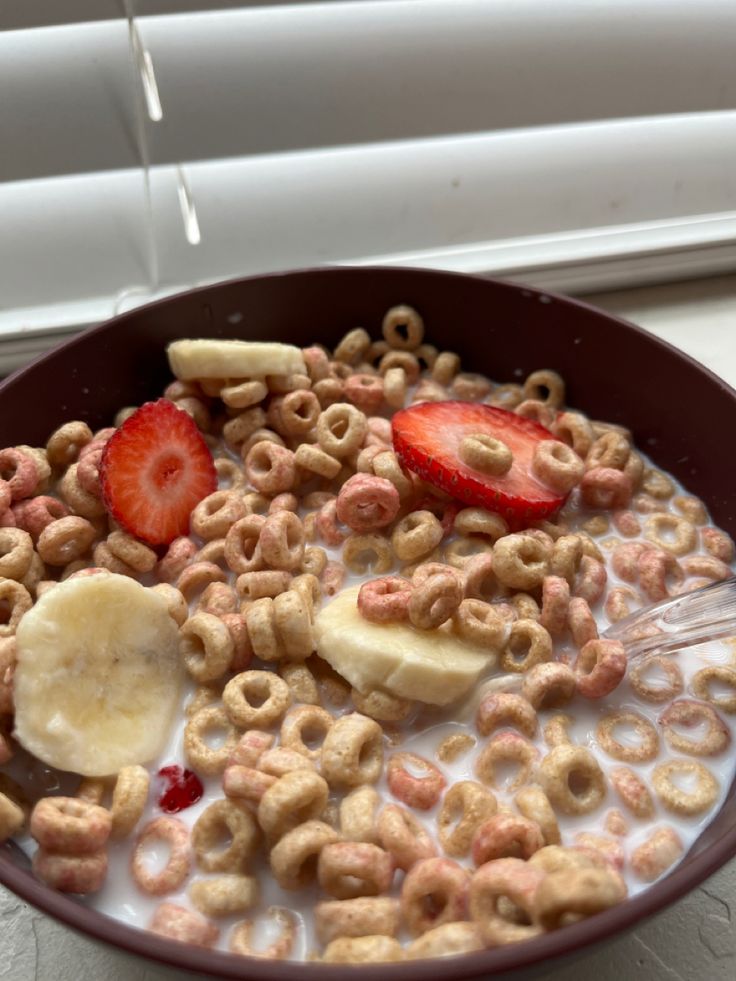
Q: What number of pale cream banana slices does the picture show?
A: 3